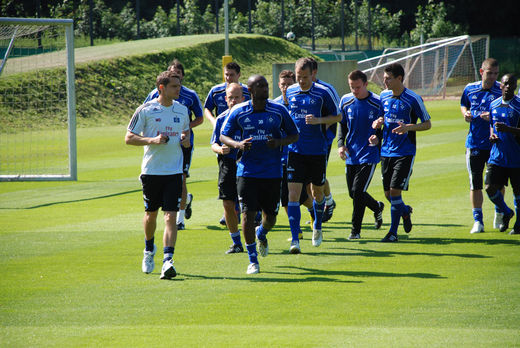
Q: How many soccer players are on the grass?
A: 12